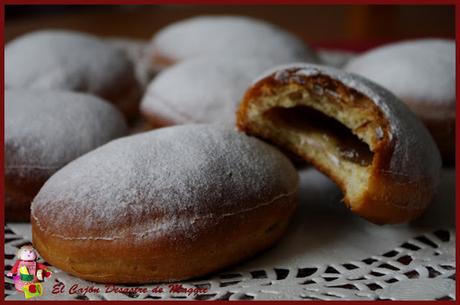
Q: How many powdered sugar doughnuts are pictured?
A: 7